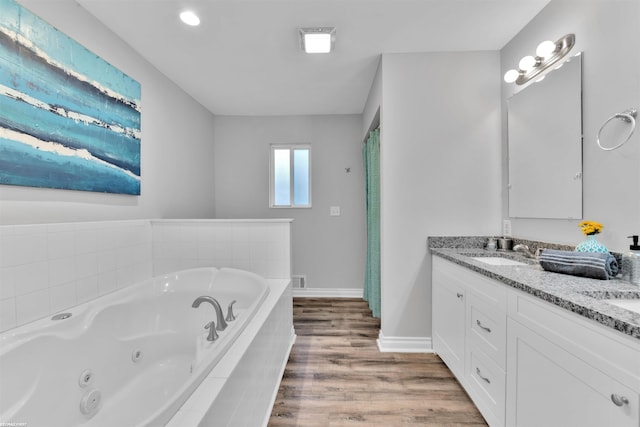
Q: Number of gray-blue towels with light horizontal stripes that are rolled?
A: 1